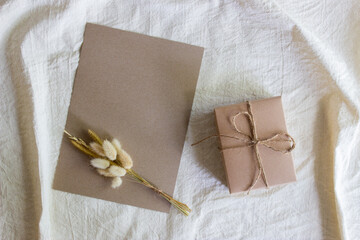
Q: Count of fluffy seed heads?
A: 8